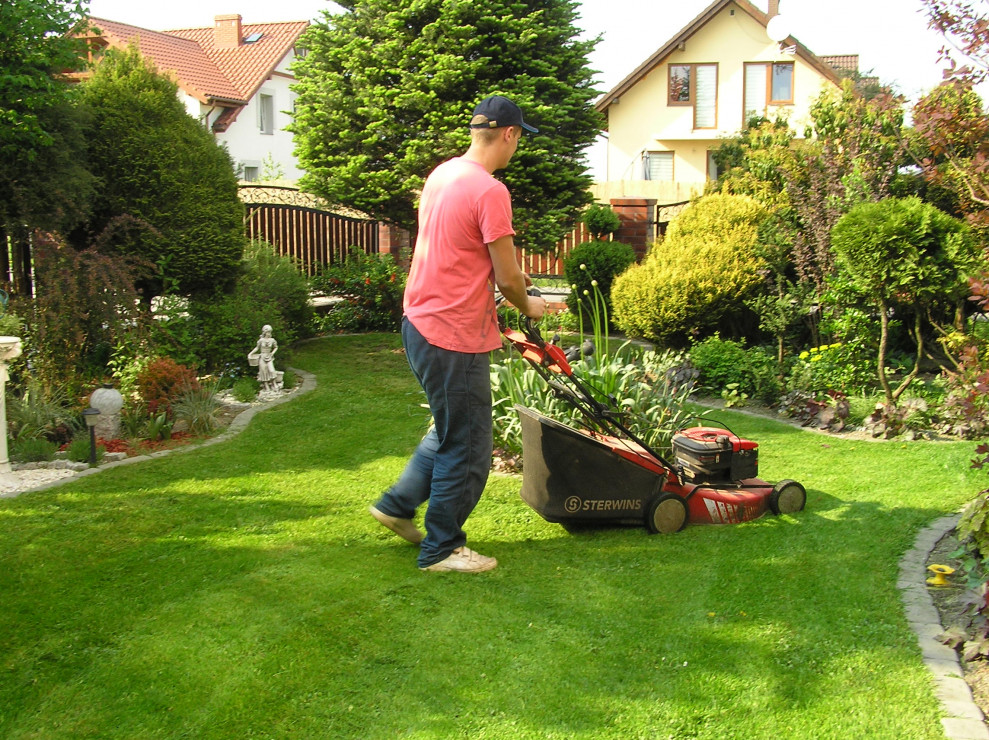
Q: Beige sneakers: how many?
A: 2